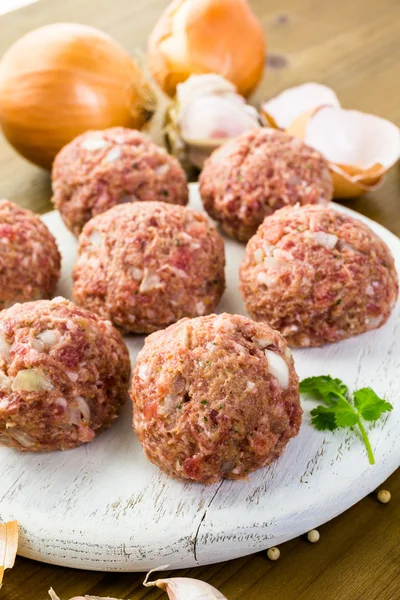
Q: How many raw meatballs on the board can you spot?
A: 7